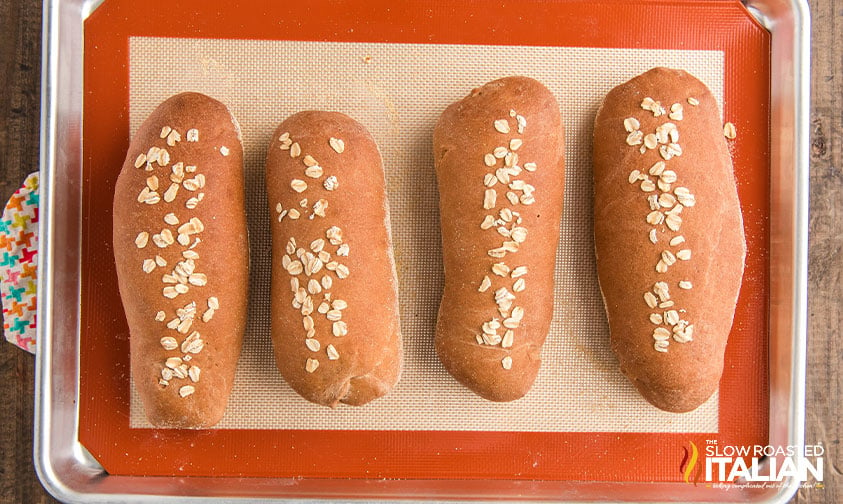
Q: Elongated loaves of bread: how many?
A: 4